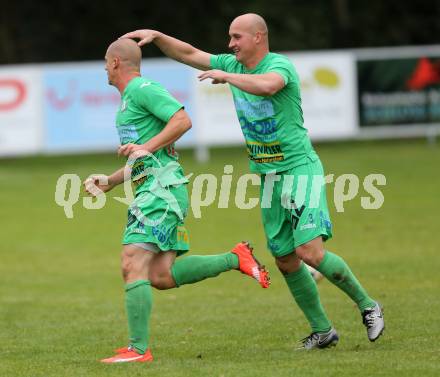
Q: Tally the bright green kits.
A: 2